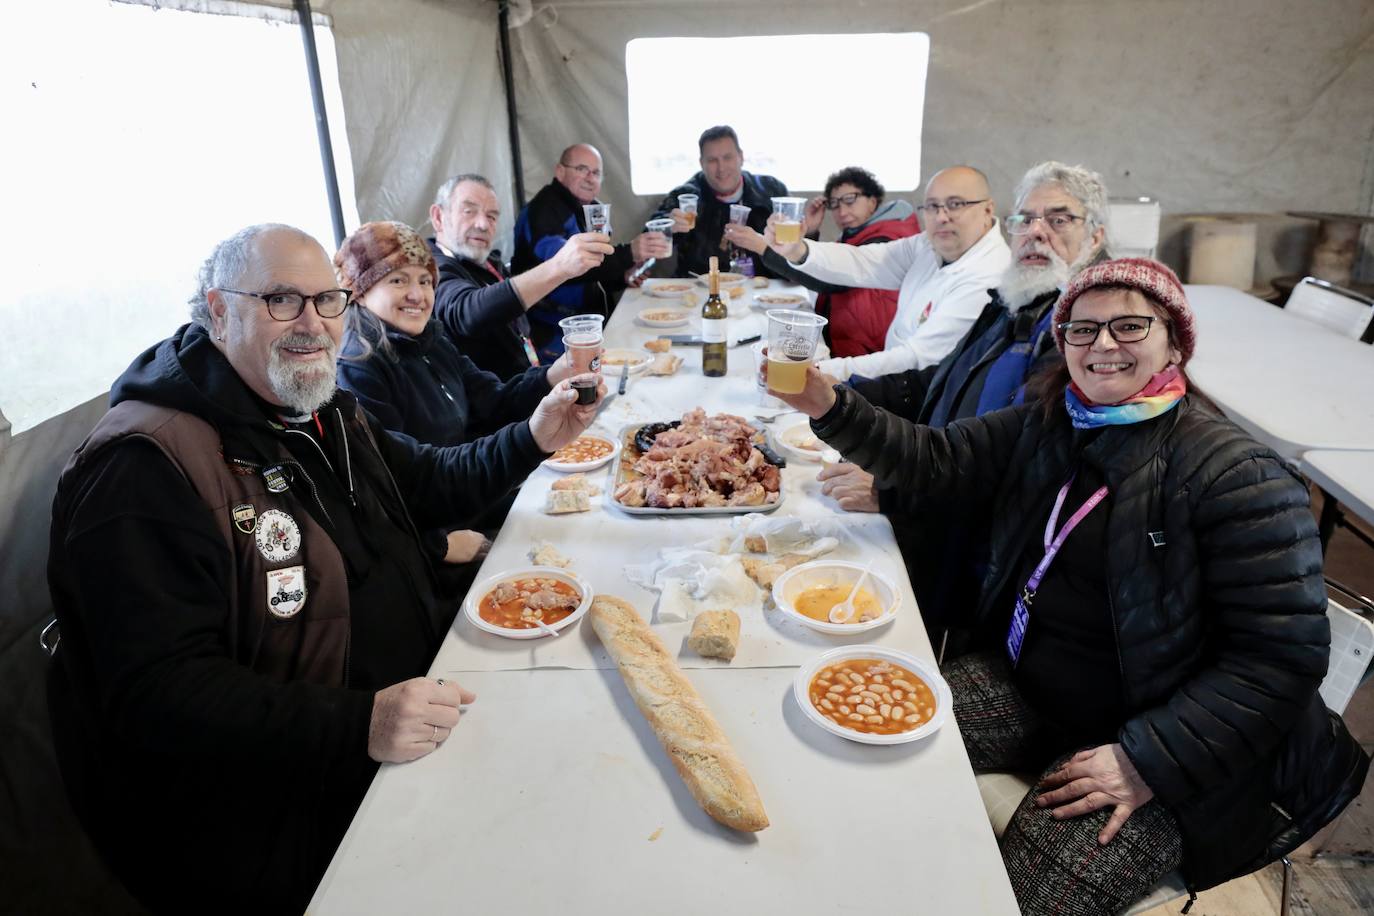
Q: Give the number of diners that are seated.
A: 9